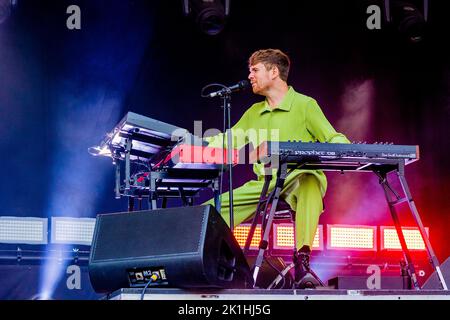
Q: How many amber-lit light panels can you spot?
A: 4